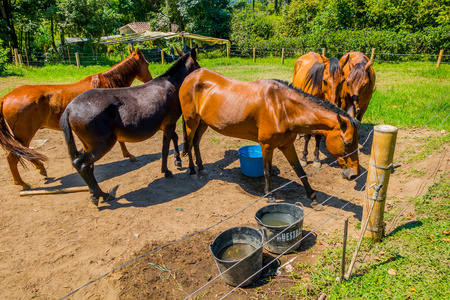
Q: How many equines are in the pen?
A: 5